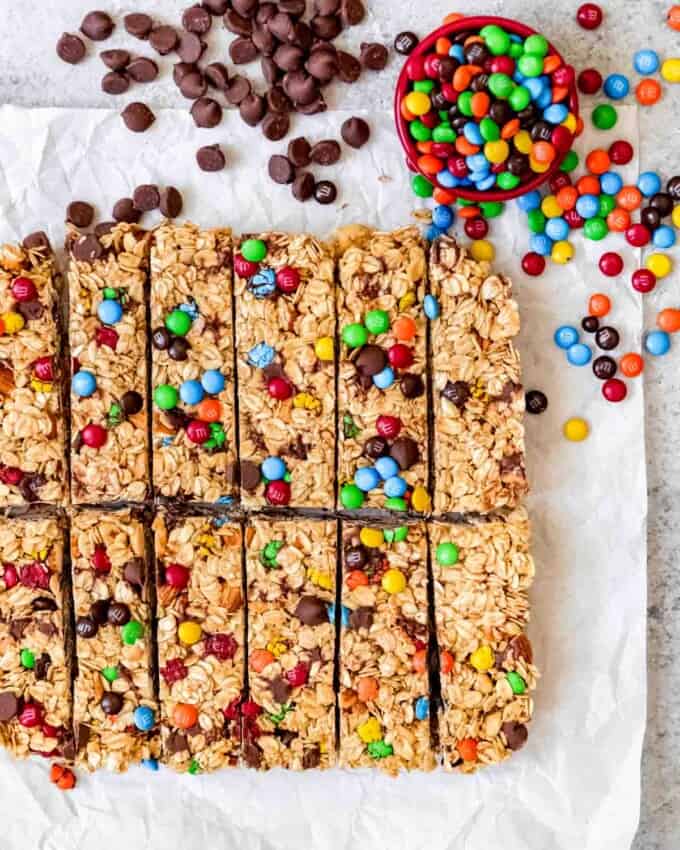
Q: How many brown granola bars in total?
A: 12